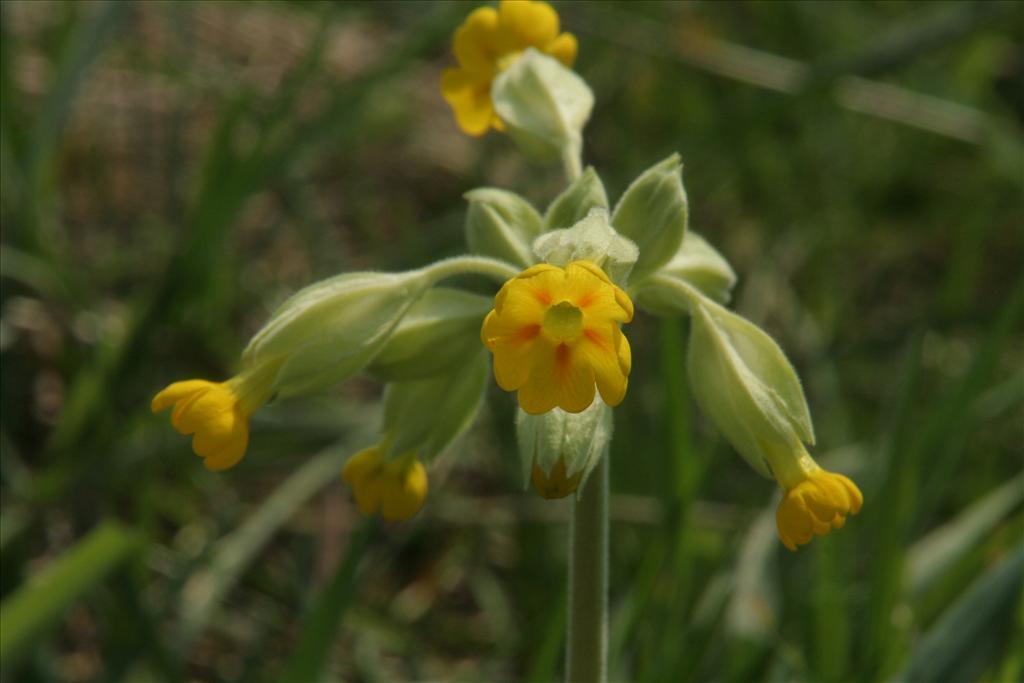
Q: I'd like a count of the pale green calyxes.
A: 11